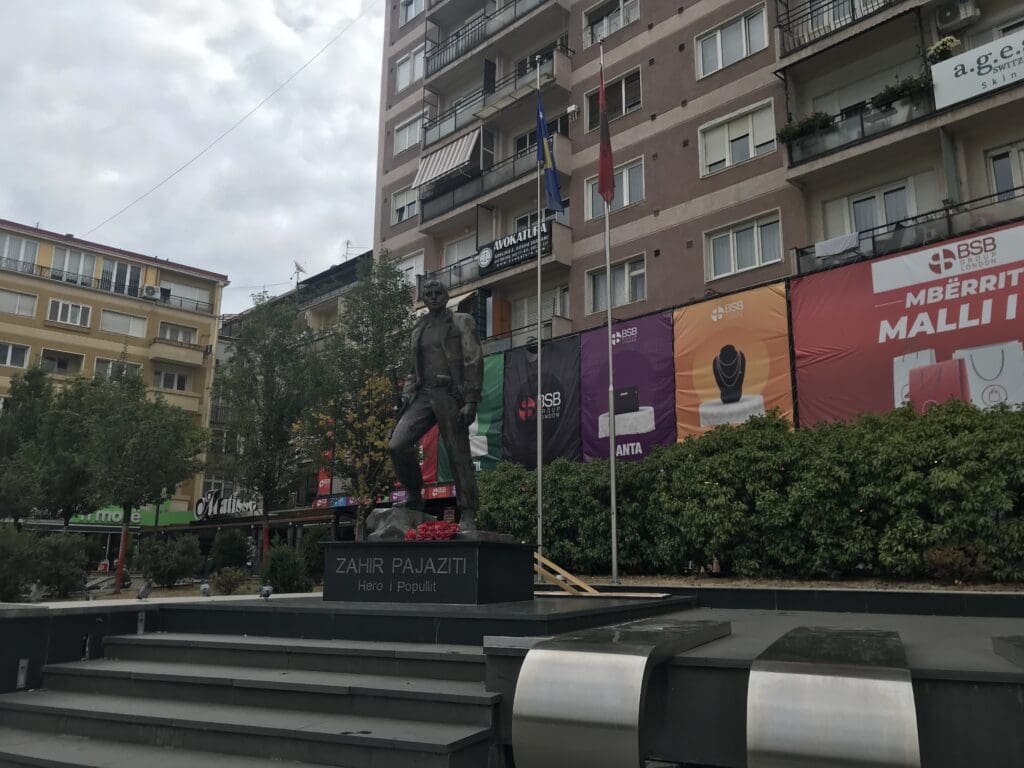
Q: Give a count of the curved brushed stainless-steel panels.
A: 2